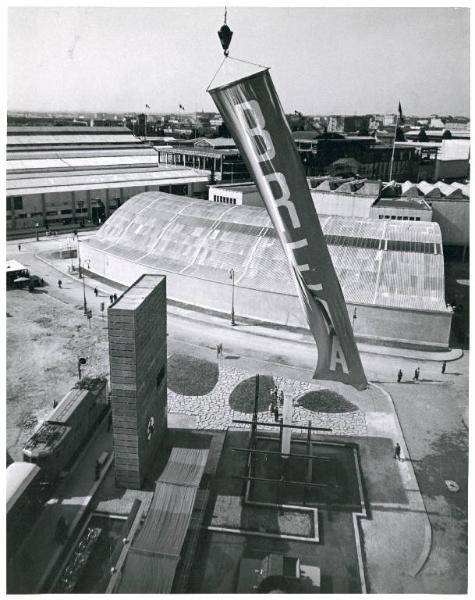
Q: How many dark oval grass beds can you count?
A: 3